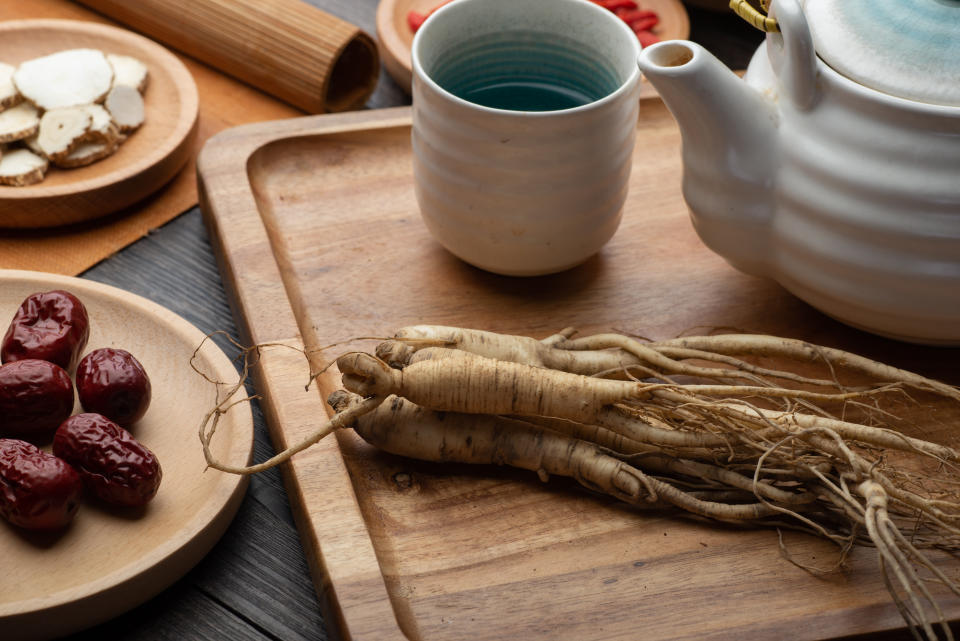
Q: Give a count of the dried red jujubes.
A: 5